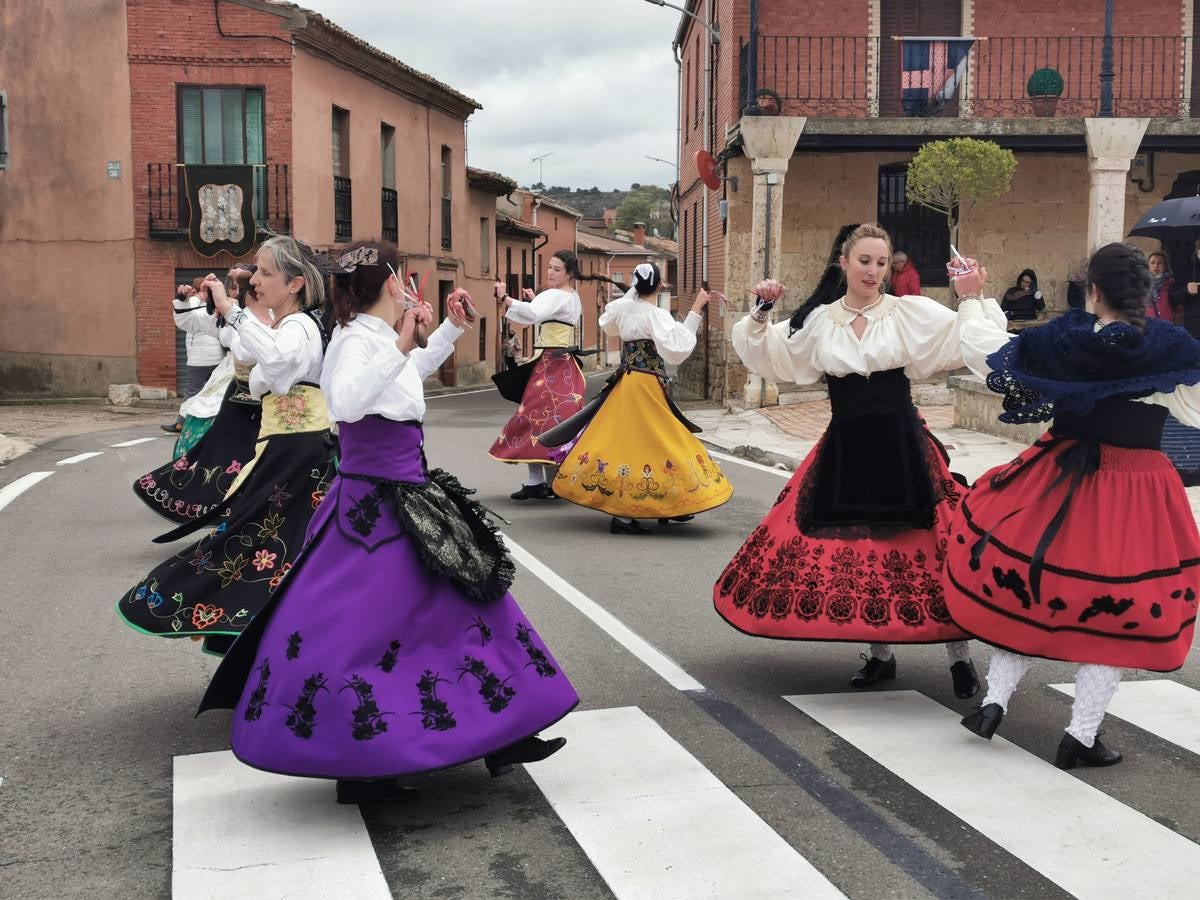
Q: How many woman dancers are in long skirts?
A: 8